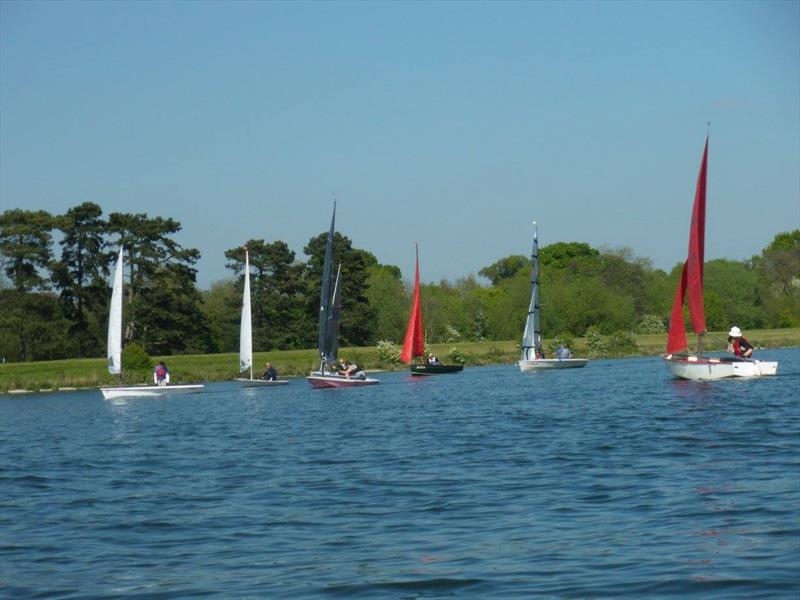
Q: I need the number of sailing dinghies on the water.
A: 6